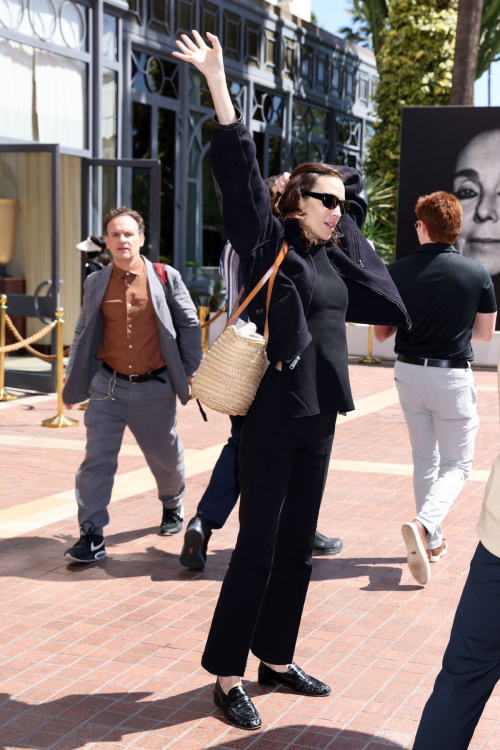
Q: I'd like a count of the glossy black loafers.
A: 2